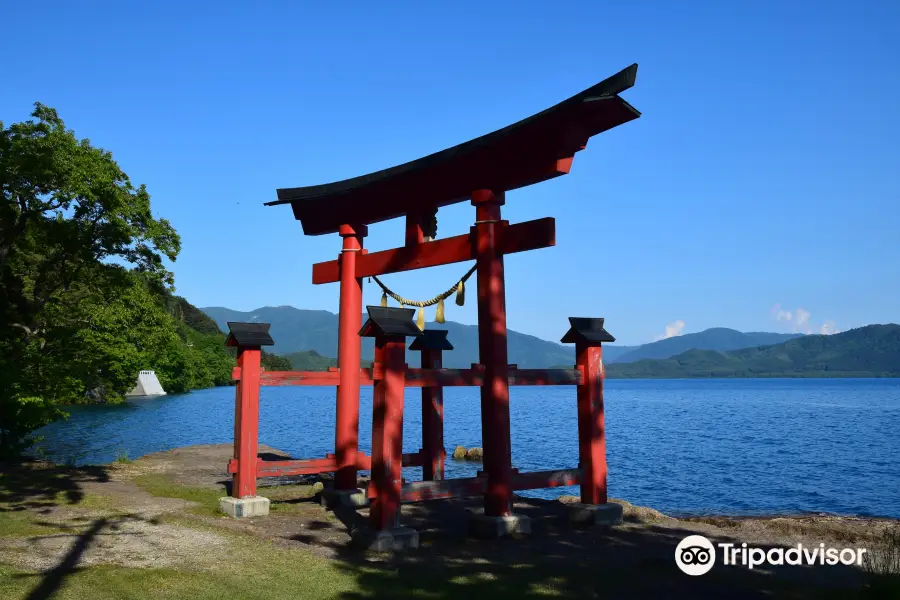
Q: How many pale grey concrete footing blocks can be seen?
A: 5